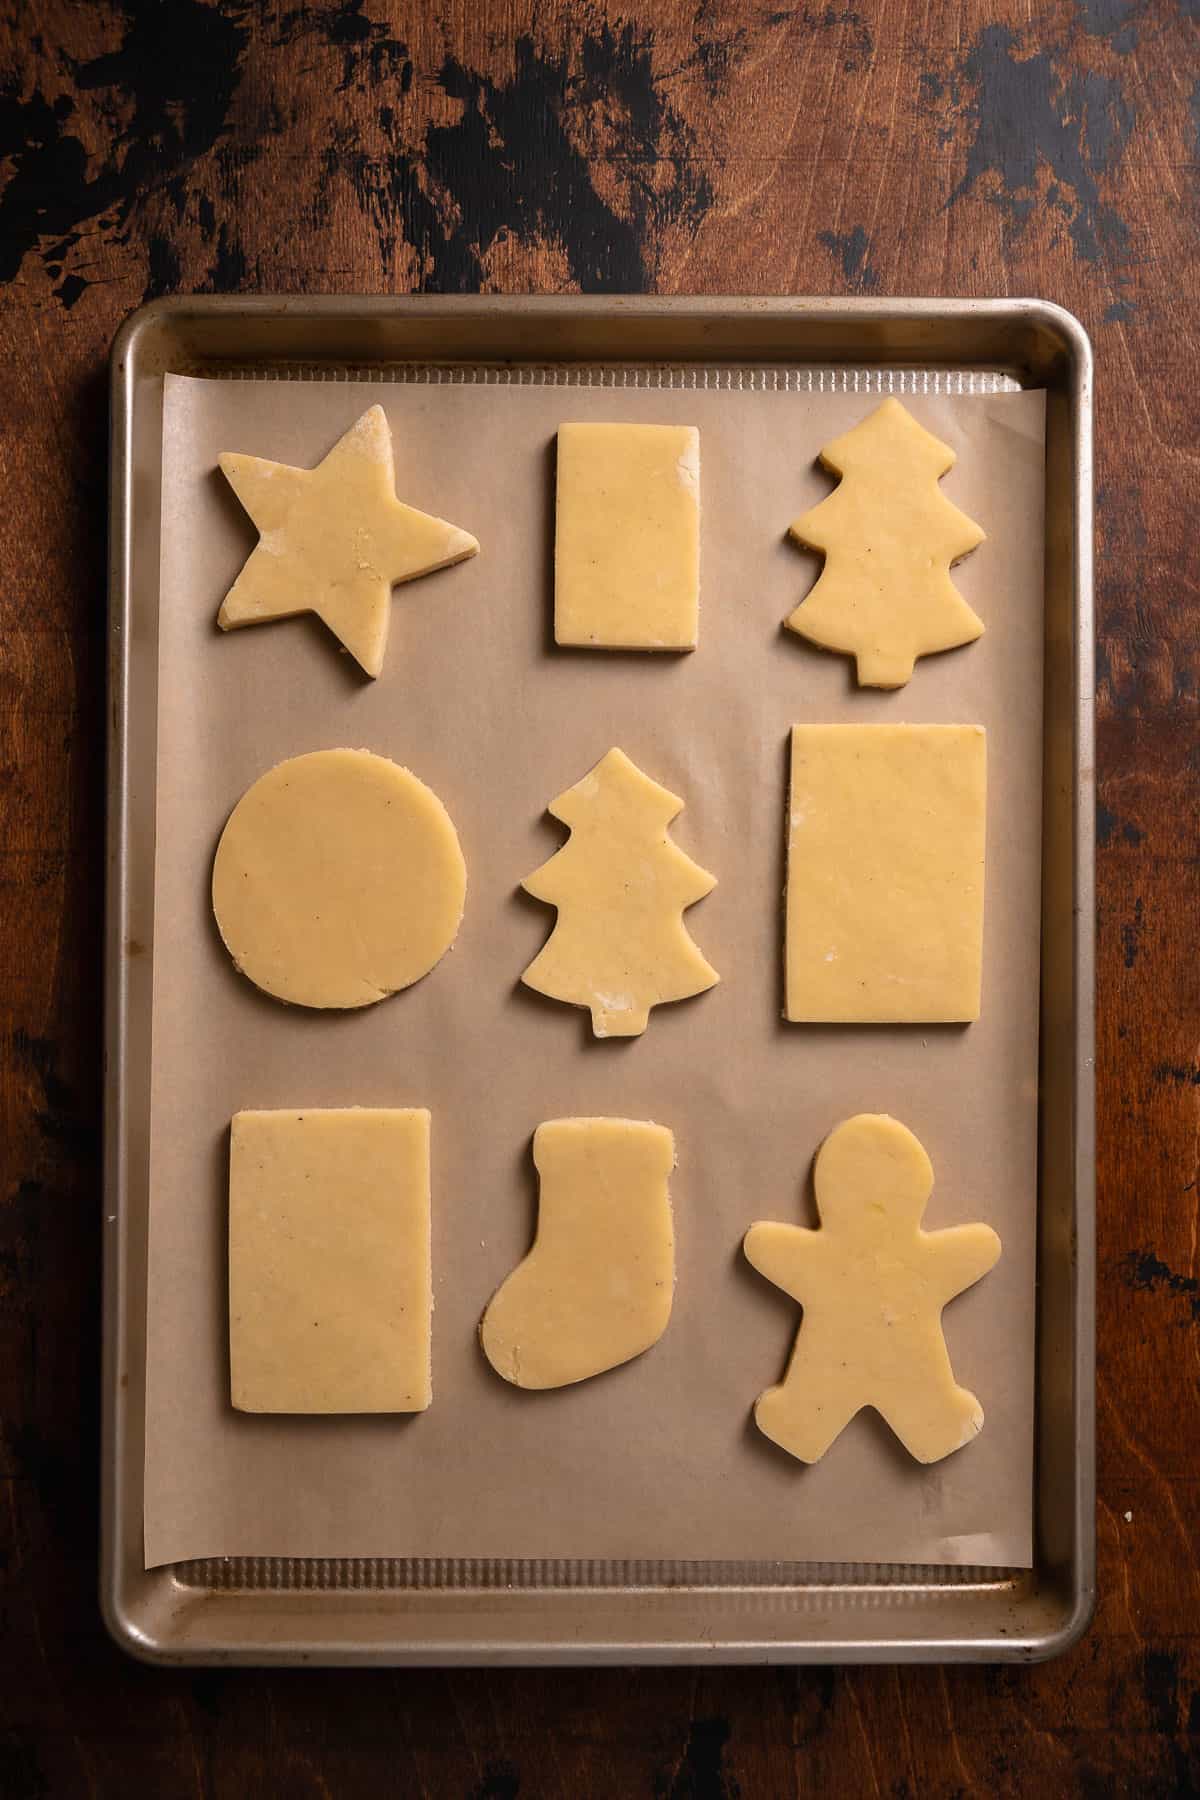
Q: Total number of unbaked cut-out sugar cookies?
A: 9